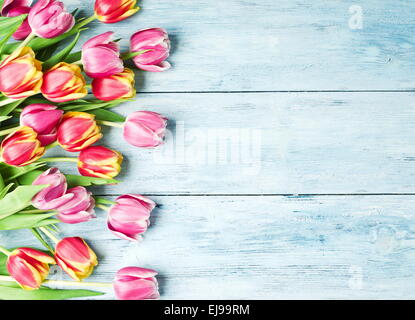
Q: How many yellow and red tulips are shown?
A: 9